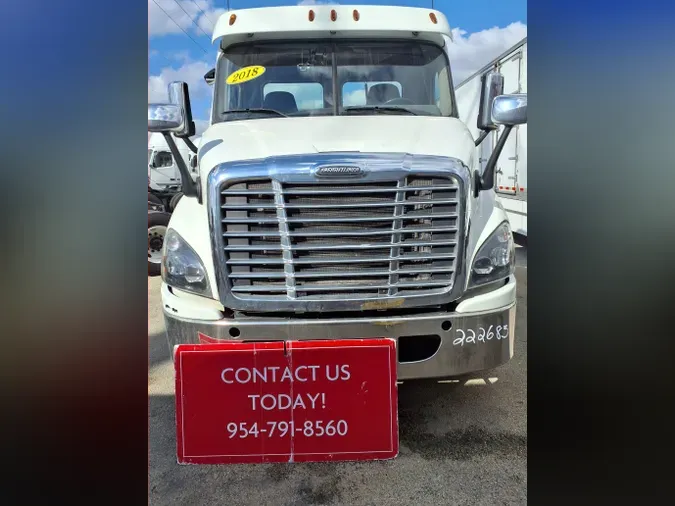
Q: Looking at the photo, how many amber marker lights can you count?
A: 5